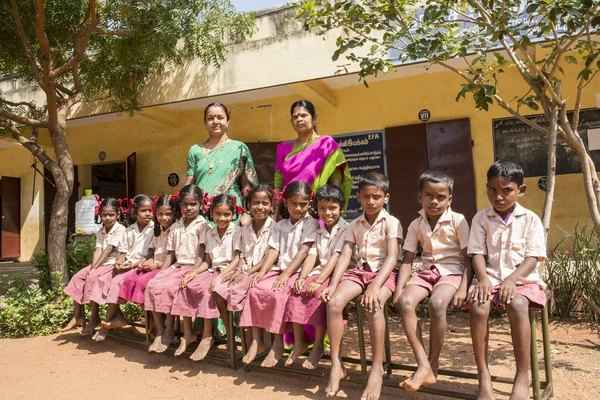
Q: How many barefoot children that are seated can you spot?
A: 11